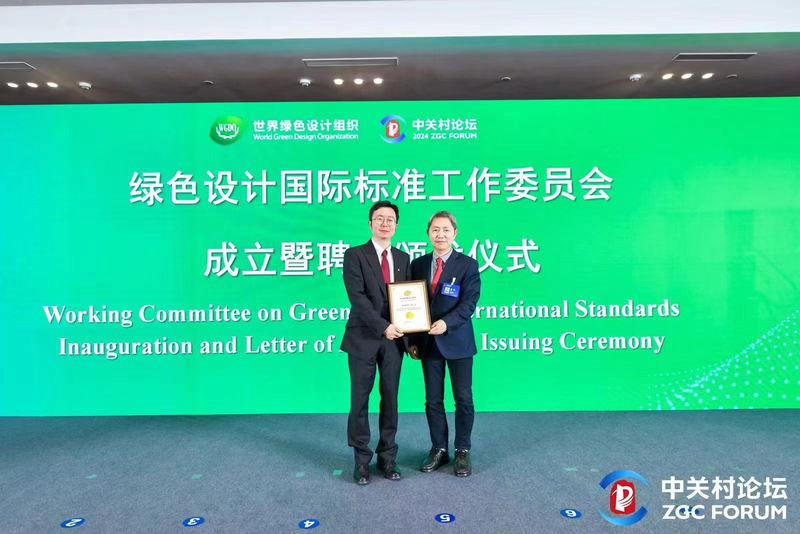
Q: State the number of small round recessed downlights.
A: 9